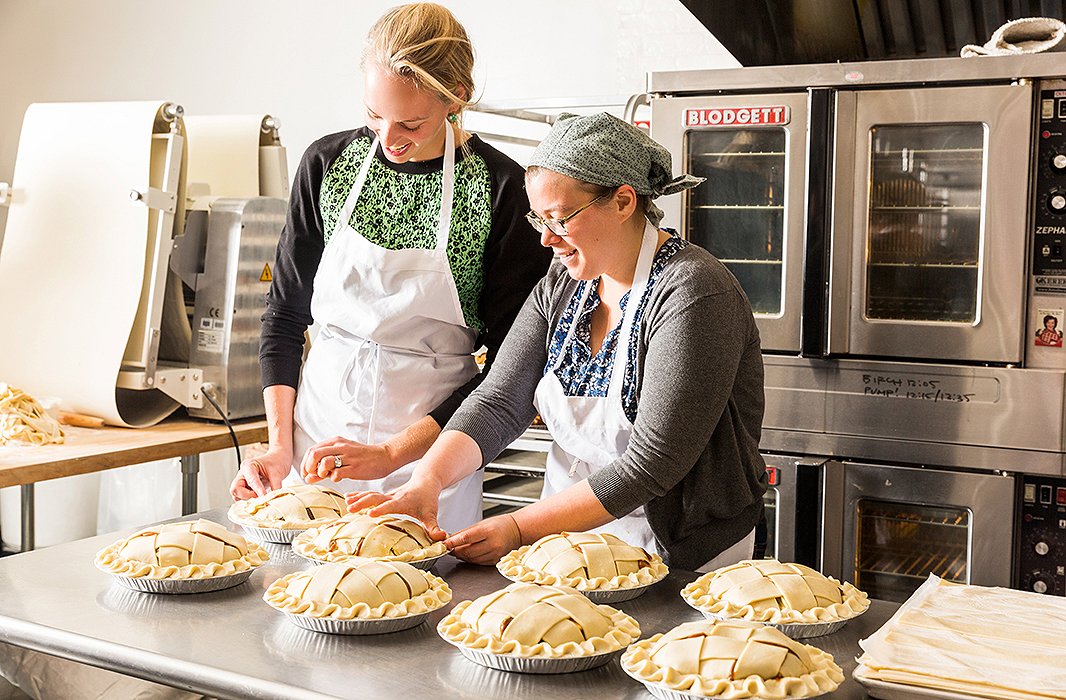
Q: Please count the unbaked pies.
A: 8